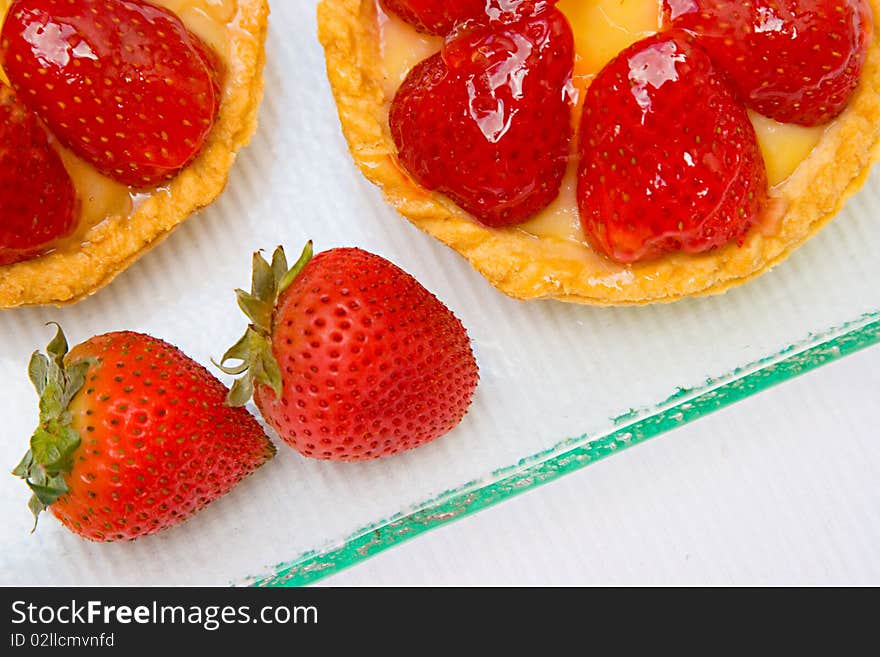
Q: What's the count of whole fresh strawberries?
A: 2